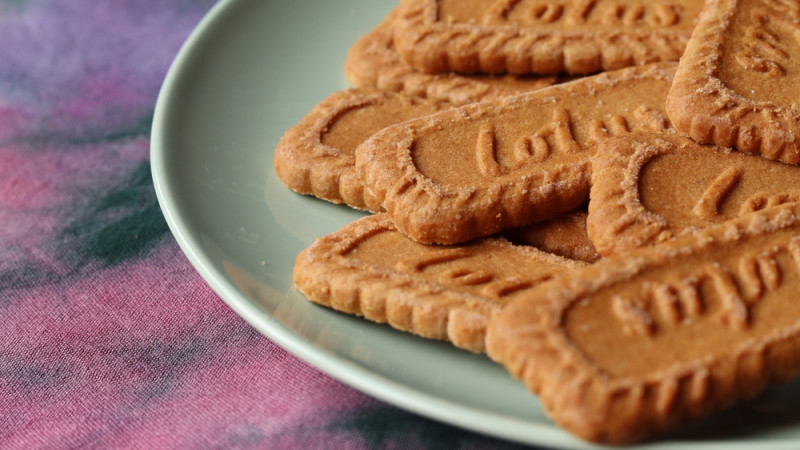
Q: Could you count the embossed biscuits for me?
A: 8